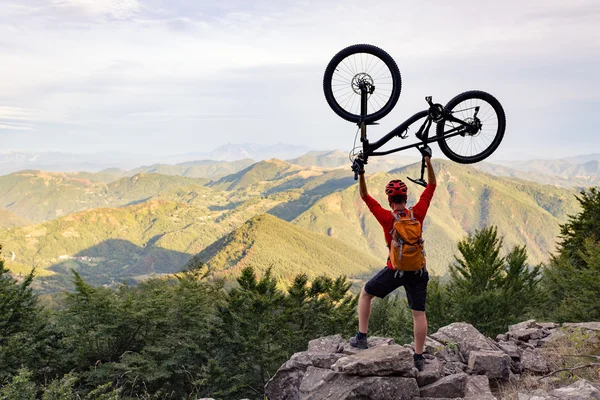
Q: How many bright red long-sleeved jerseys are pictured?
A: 1